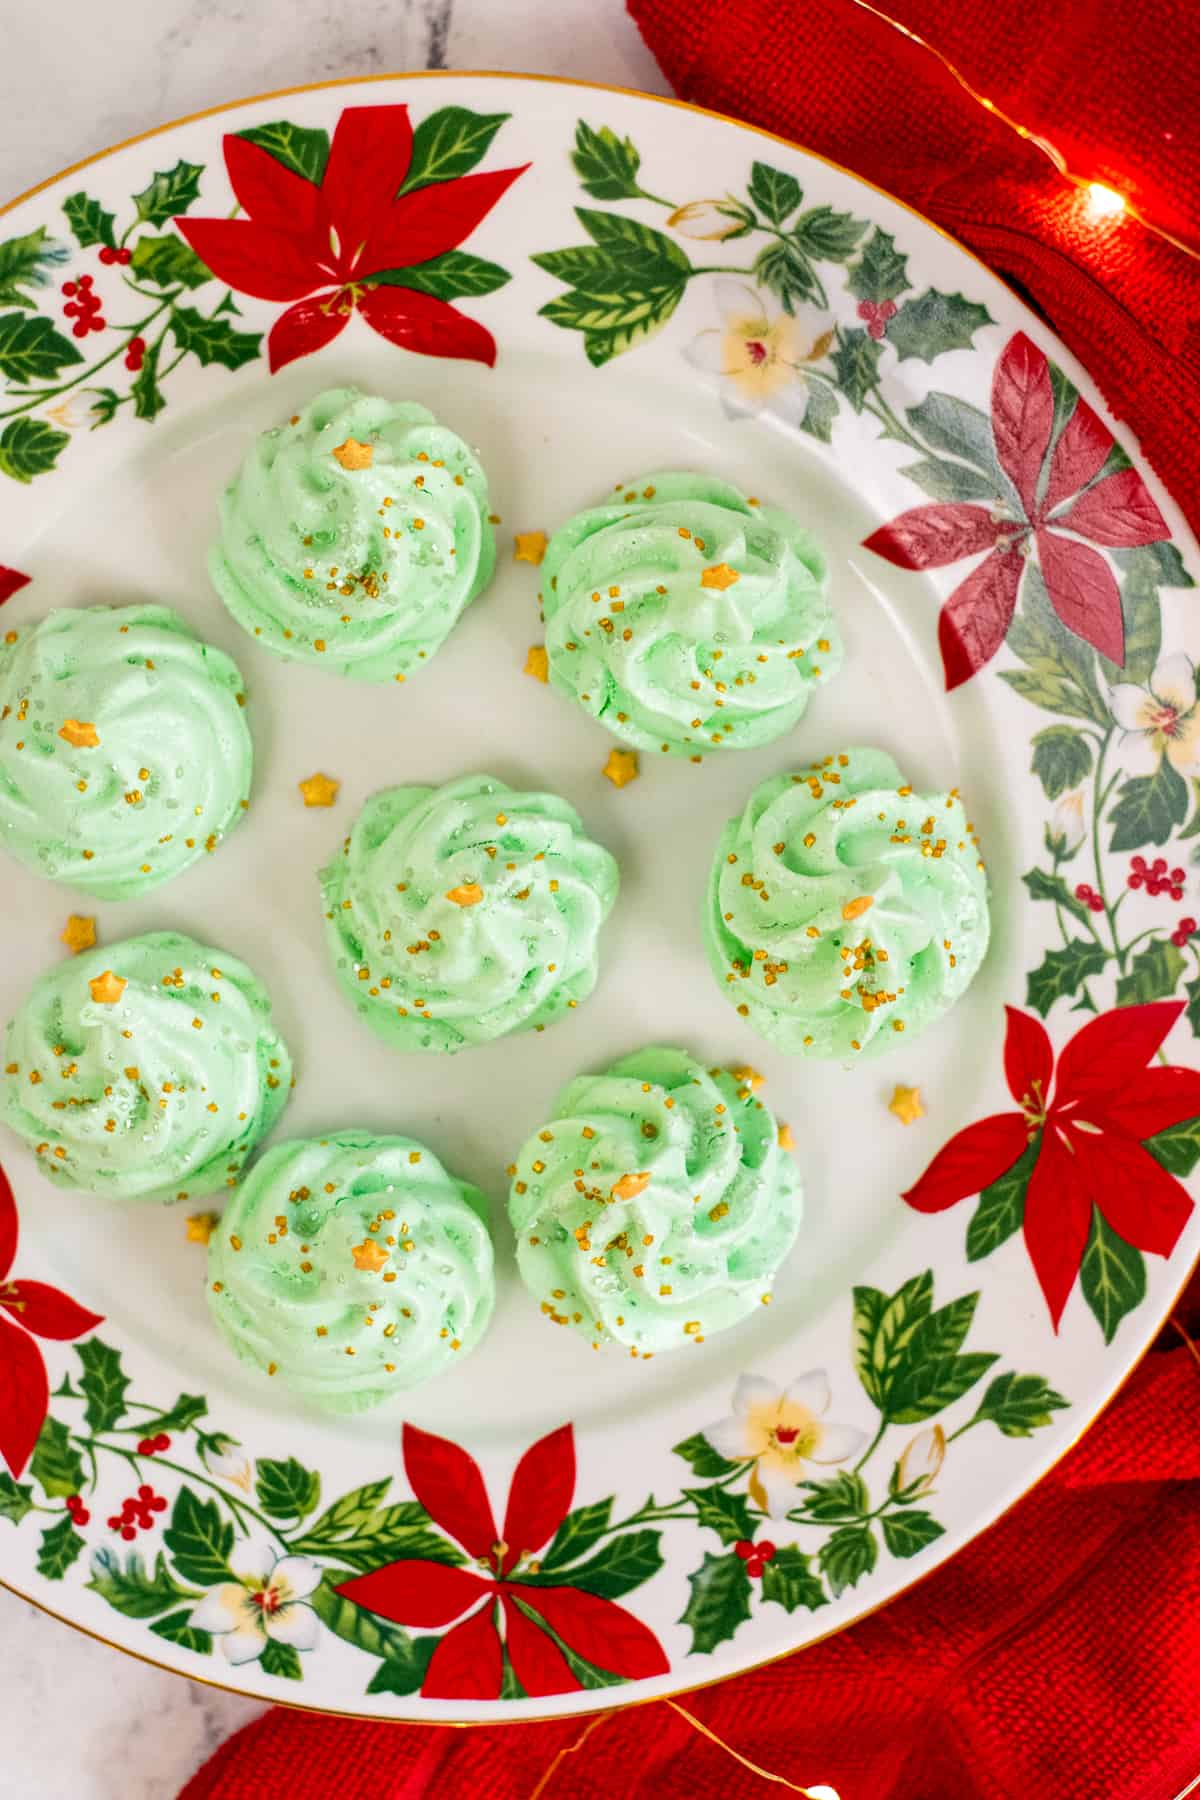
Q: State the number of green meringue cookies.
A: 8